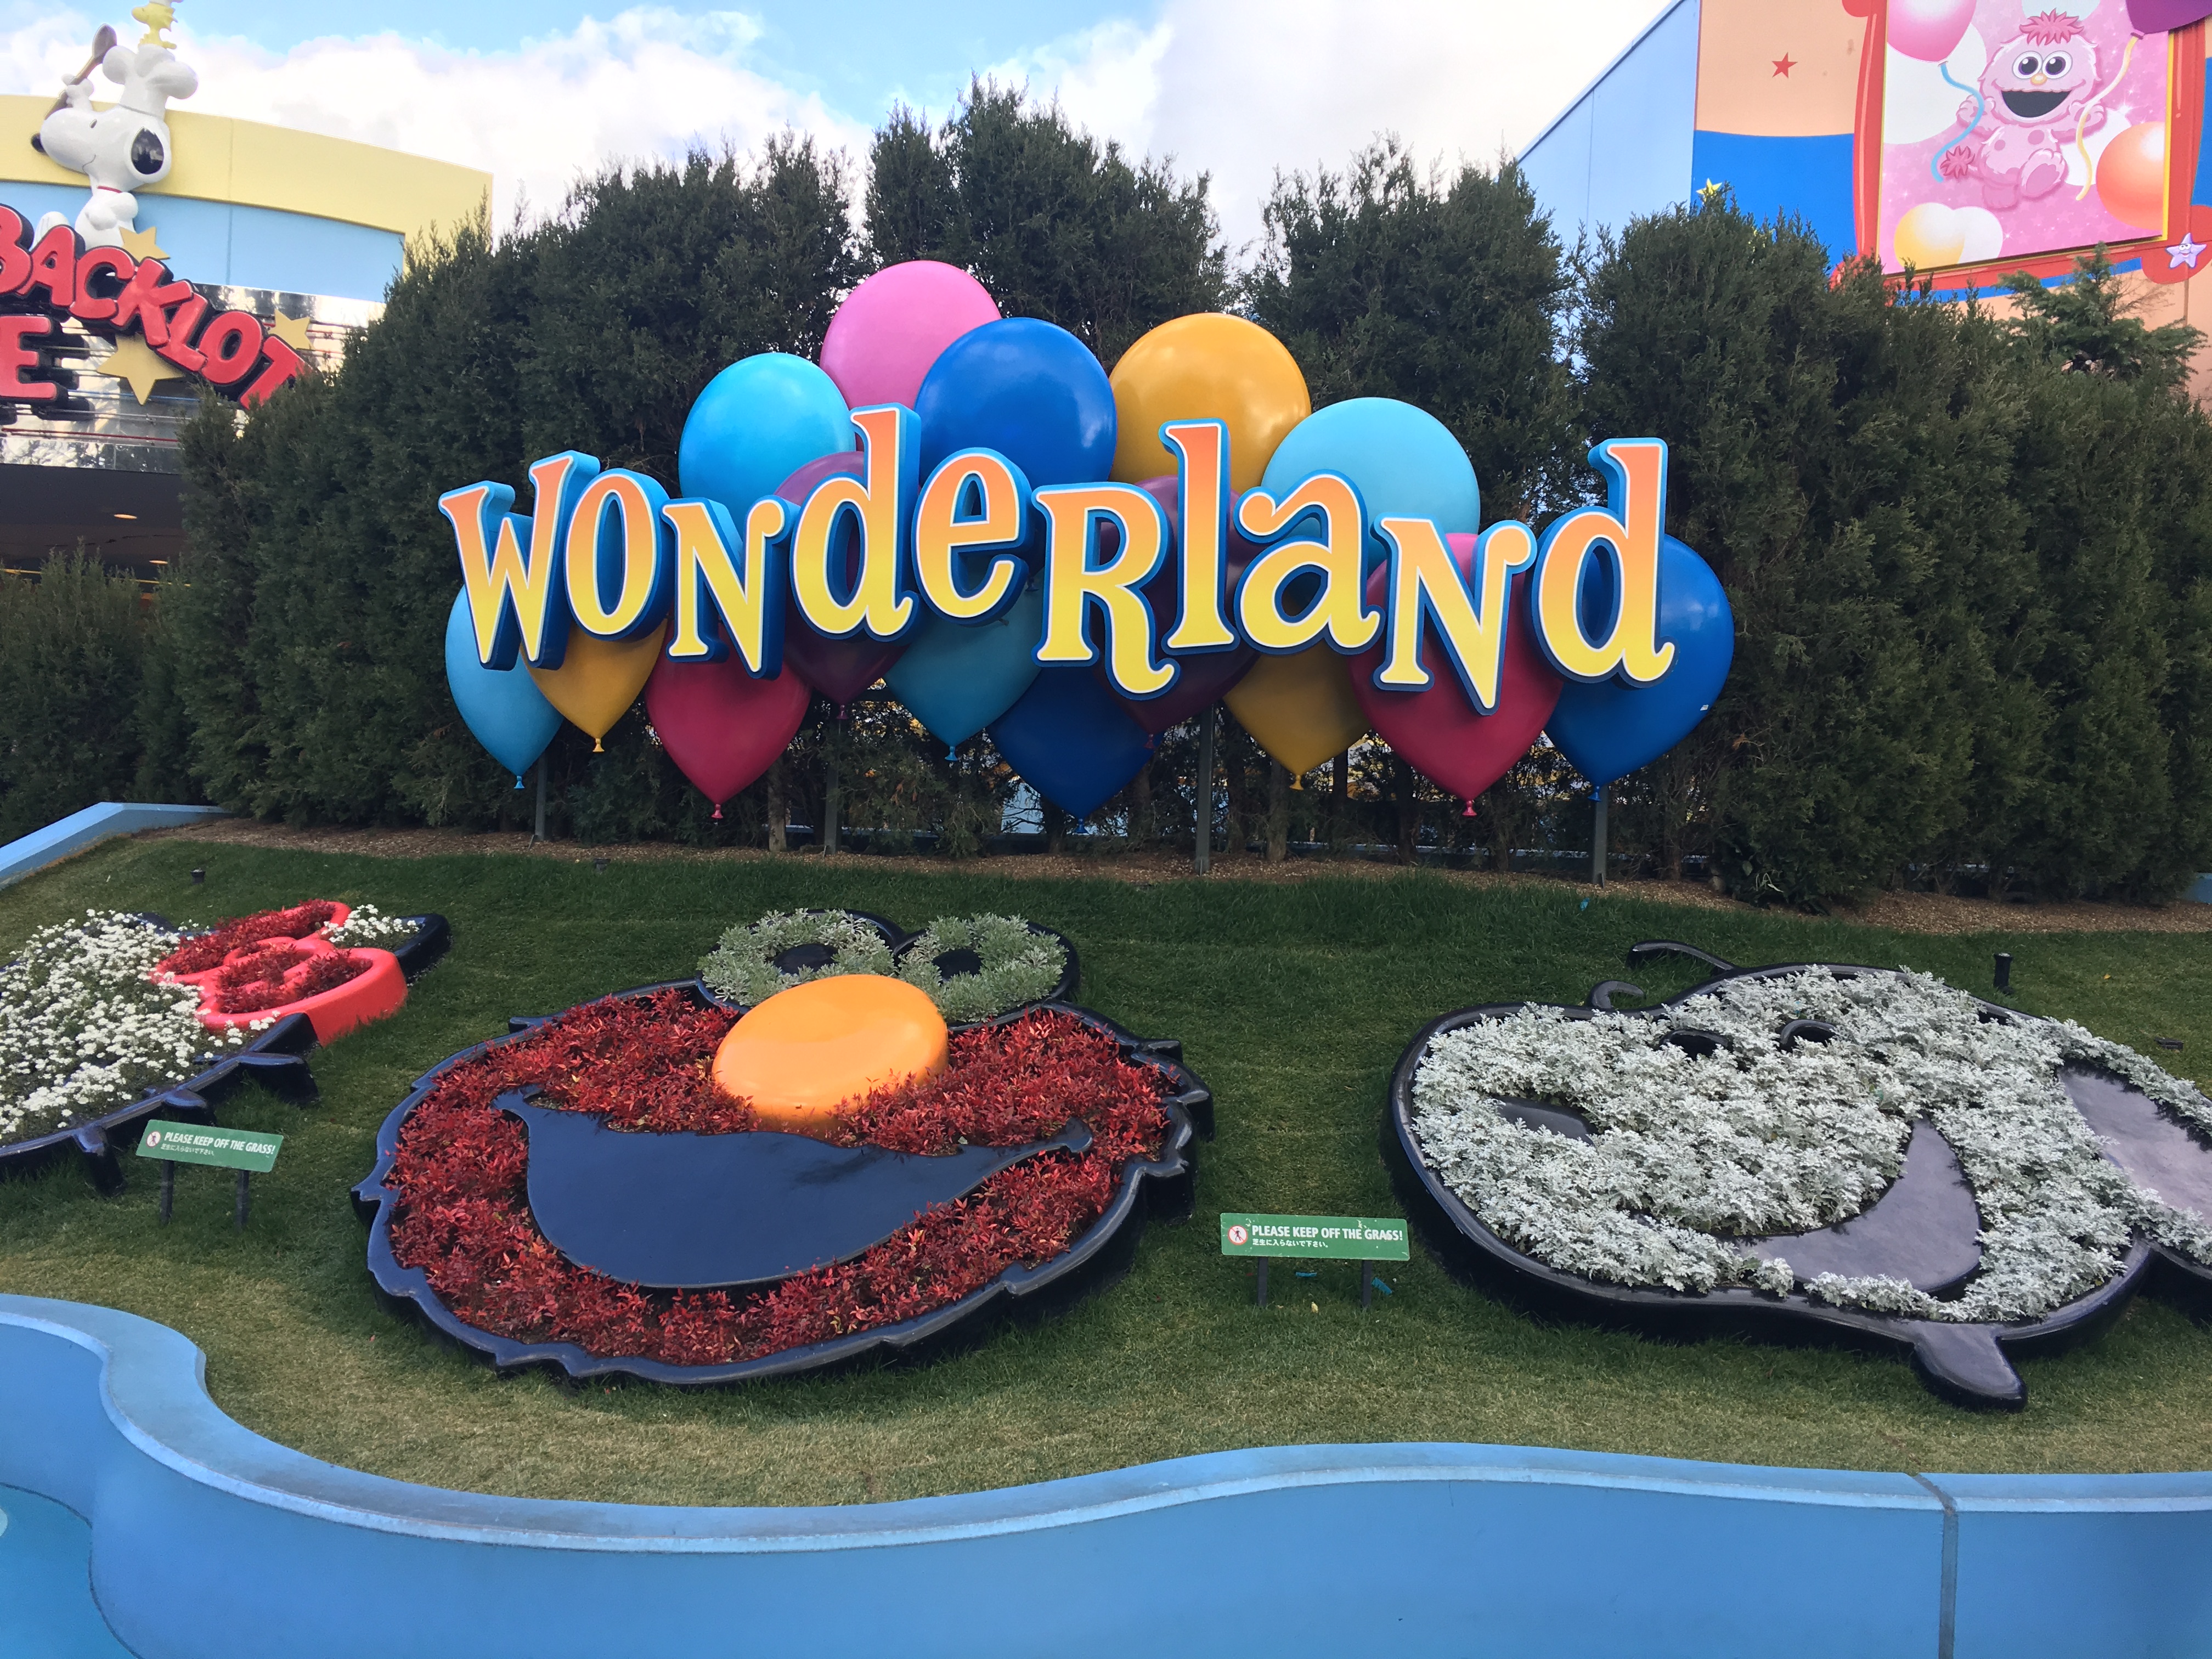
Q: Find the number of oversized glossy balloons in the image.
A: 15